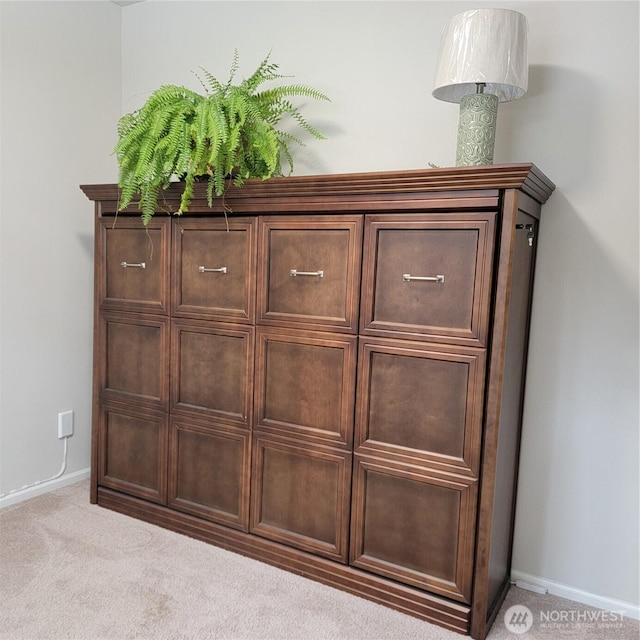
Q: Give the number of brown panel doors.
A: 12